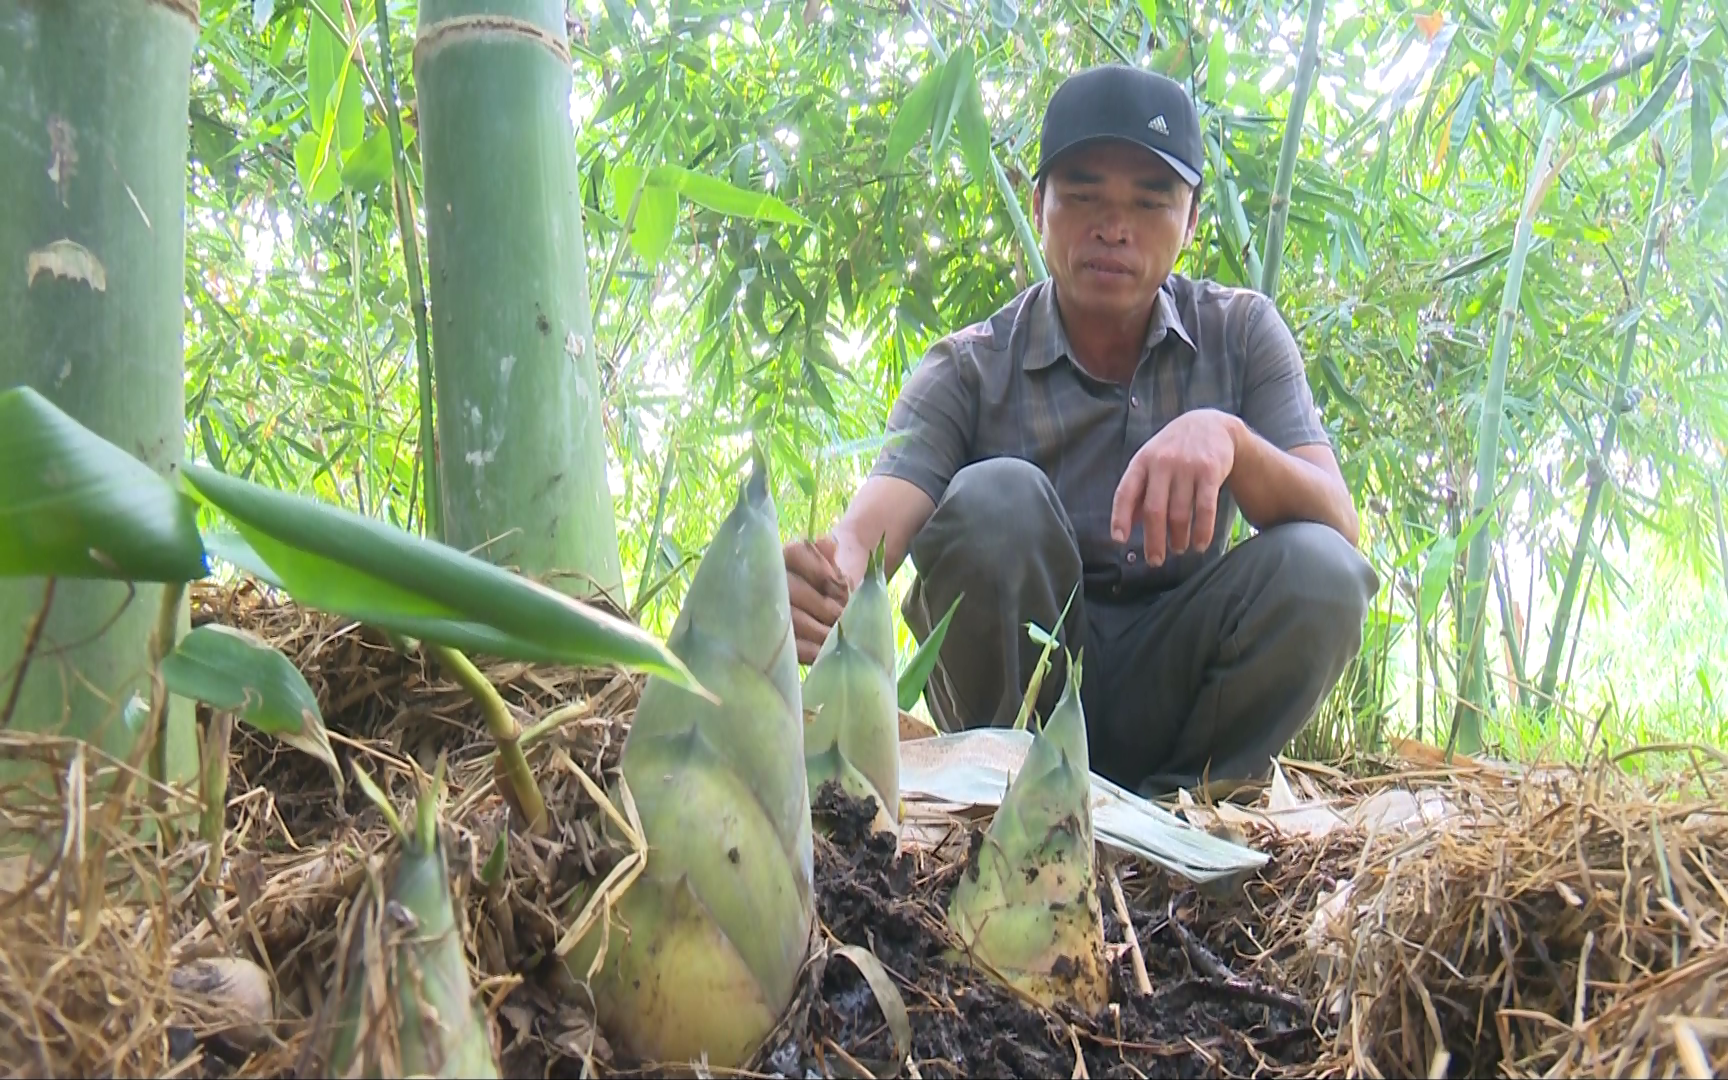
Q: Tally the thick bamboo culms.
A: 2